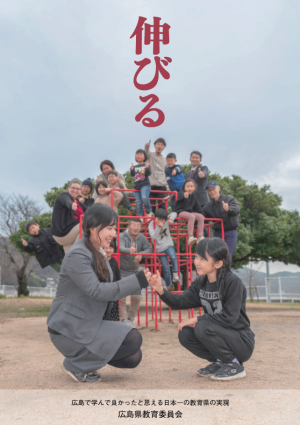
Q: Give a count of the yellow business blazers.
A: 0